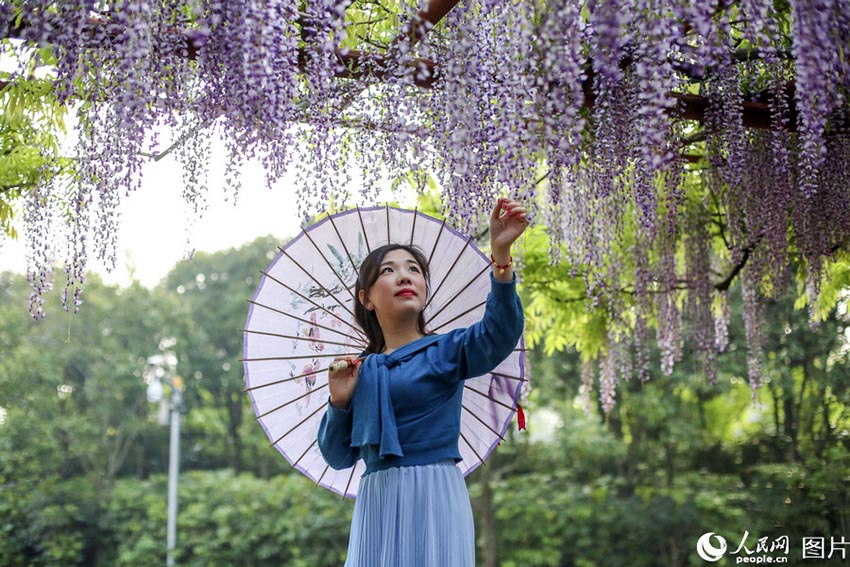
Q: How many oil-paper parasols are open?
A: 1